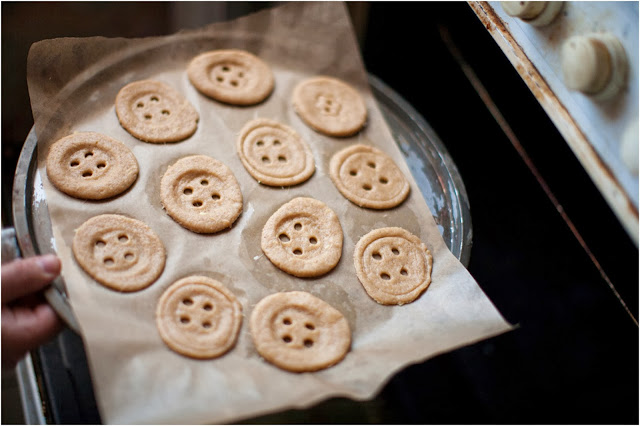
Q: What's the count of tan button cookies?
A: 12